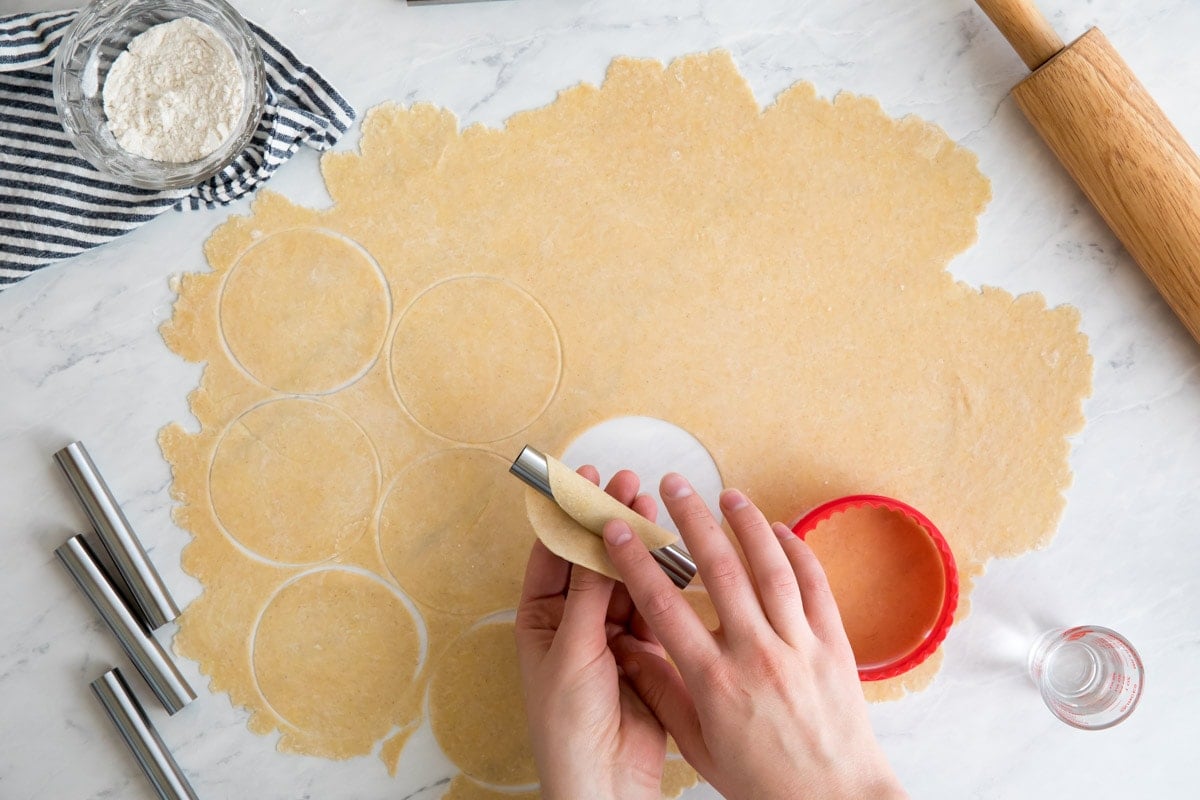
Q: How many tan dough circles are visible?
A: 6